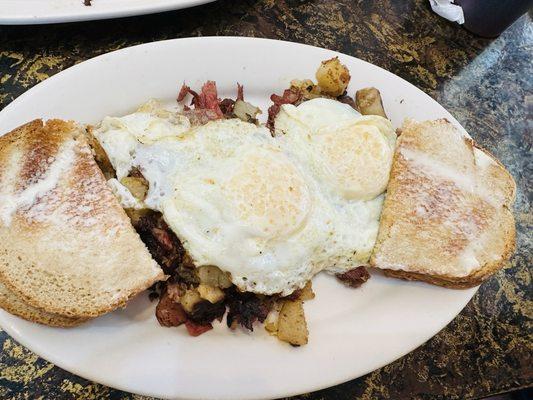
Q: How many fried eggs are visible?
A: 2